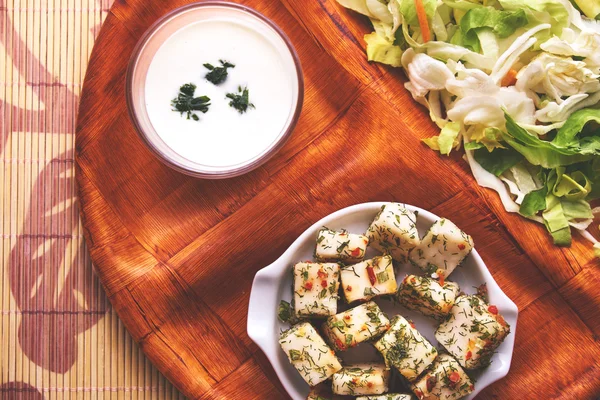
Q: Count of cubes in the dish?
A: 14